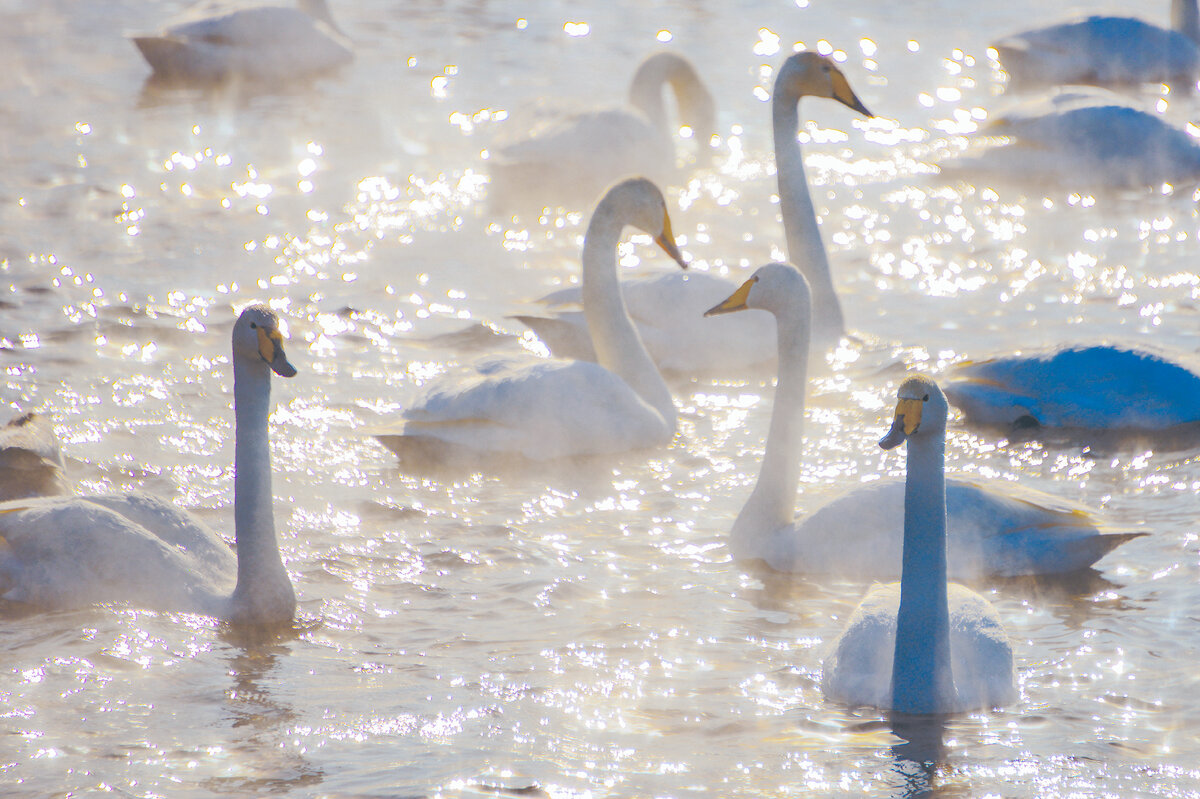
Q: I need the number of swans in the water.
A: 11